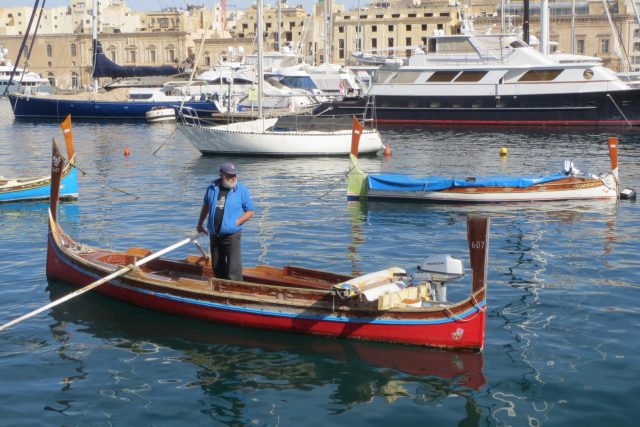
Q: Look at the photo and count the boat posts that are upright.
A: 5